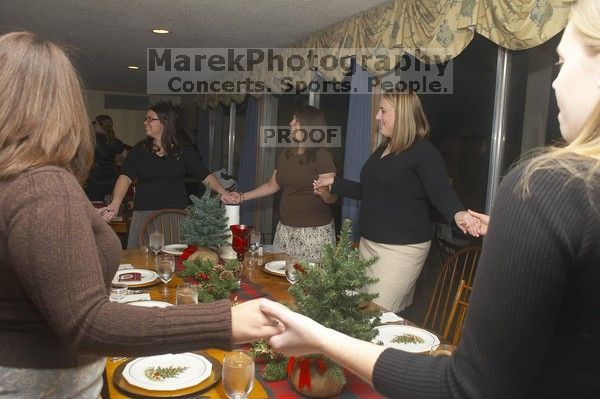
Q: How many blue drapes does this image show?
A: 3